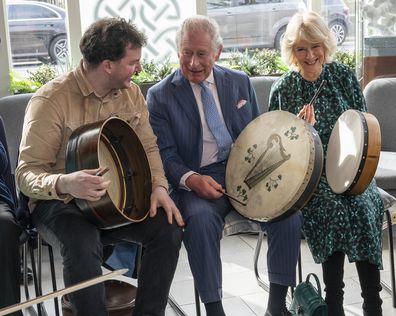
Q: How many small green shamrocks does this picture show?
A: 12